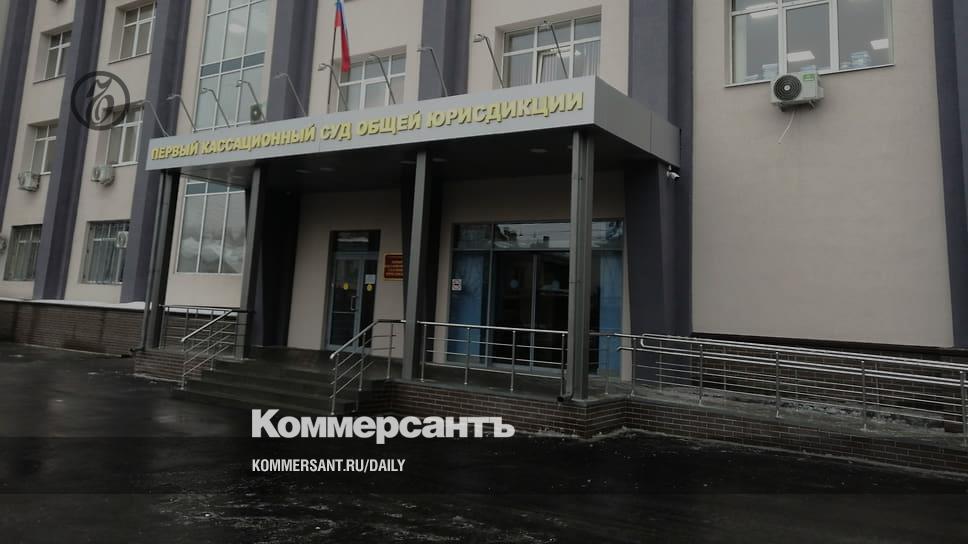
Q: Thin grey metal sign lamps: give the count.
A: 10